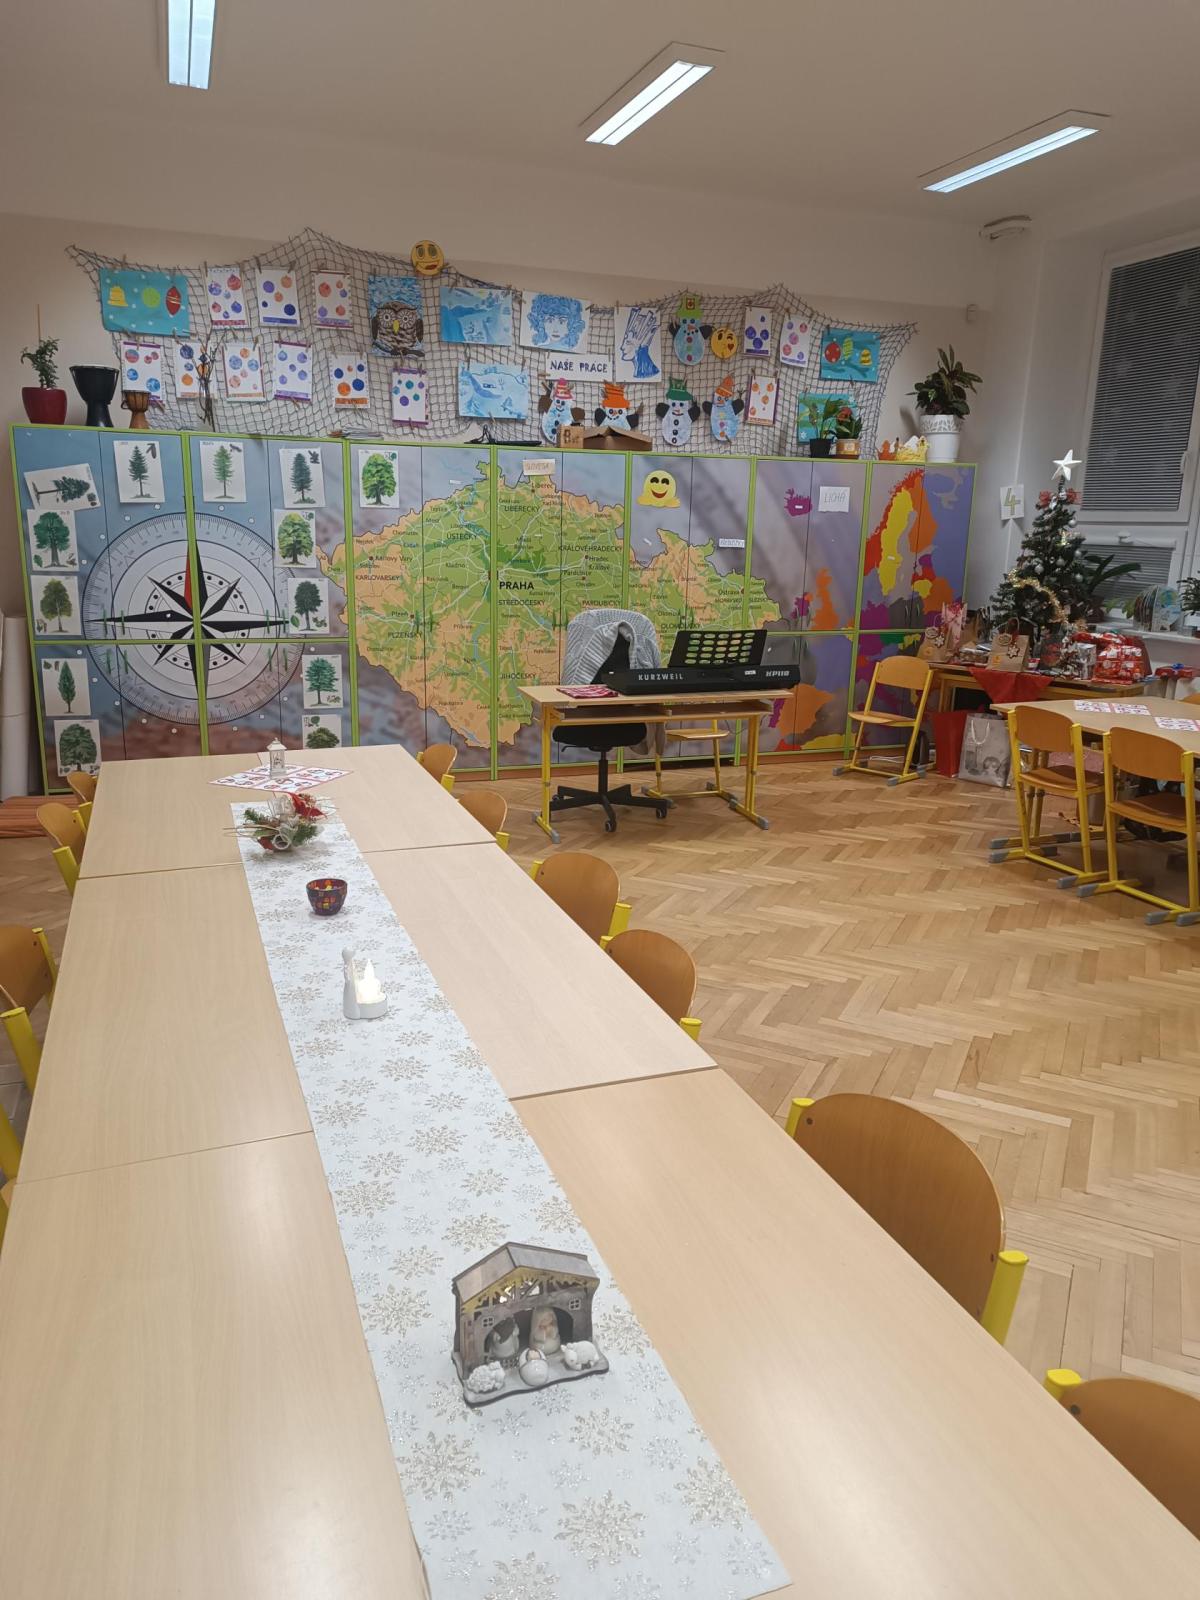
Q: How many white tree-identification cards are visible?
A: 13